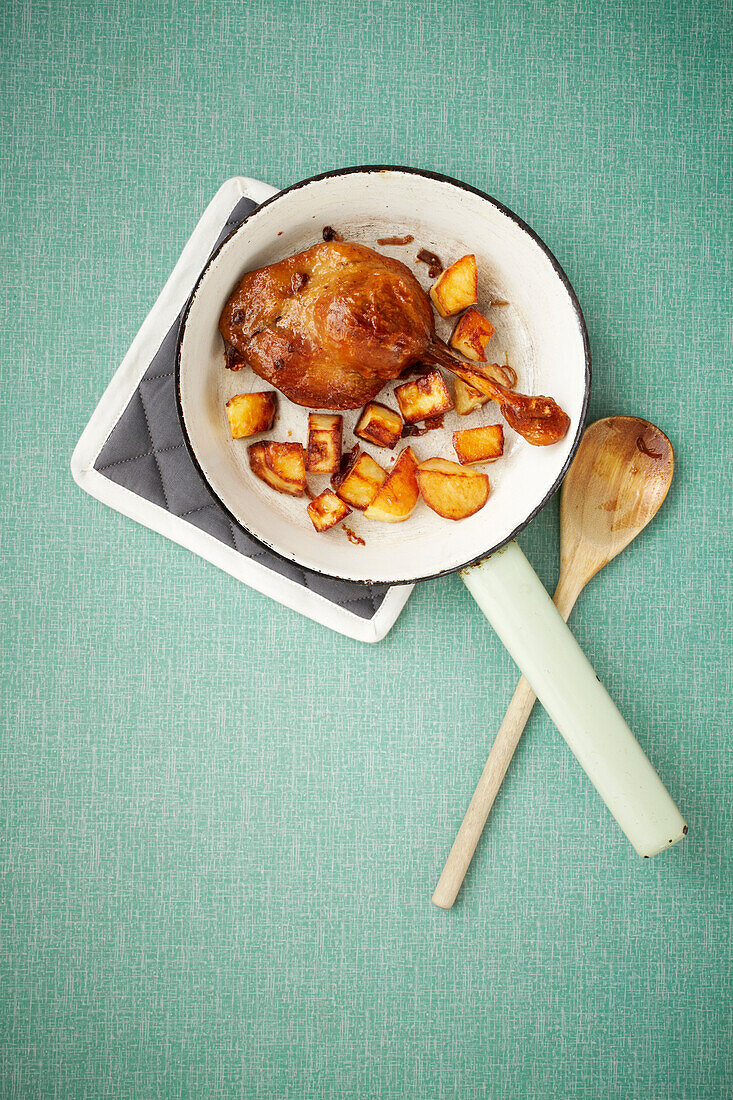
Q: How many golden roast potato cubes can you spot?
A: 13